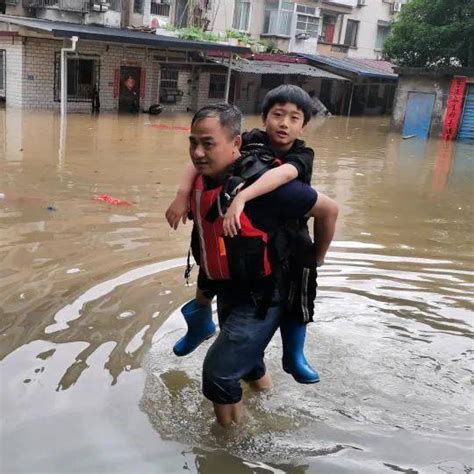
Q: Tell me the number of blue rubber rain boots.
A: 2